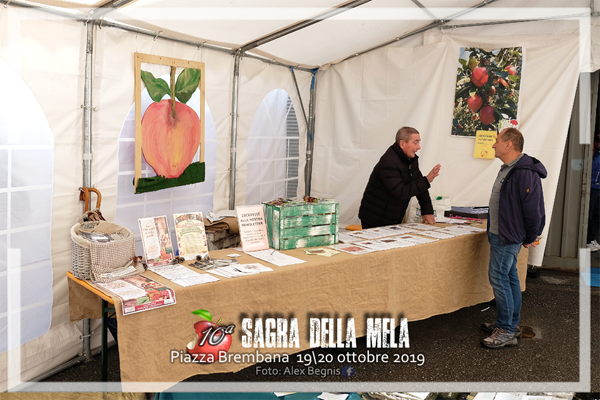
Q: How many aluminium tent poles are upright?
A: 3